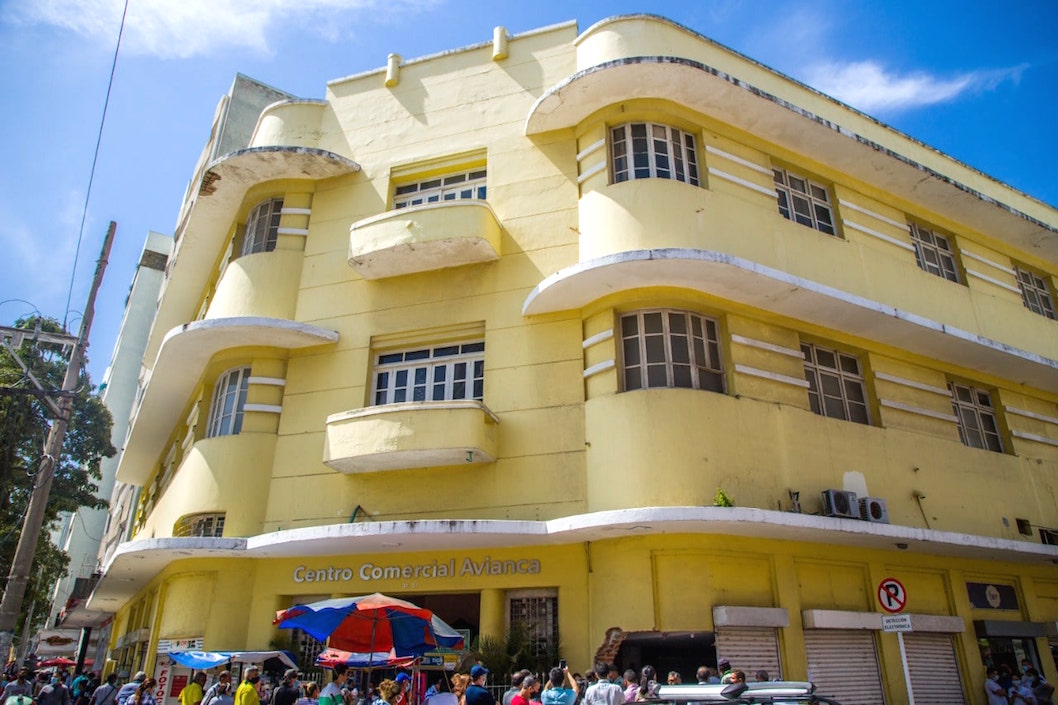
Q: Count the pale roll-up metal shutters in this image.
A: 3